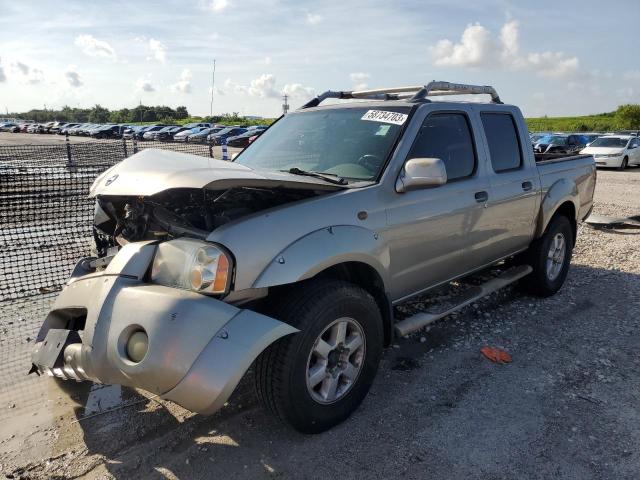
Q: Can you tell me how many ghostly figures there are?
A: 0